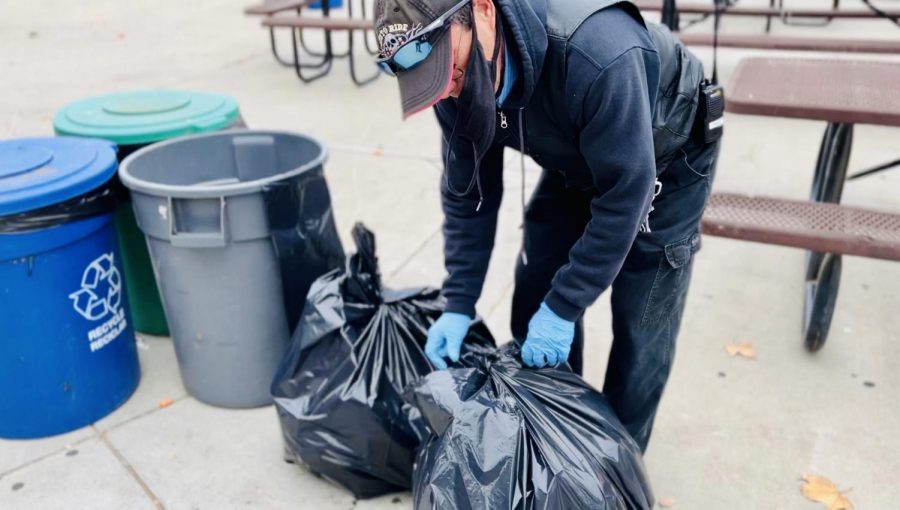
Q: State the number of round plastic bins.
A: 3